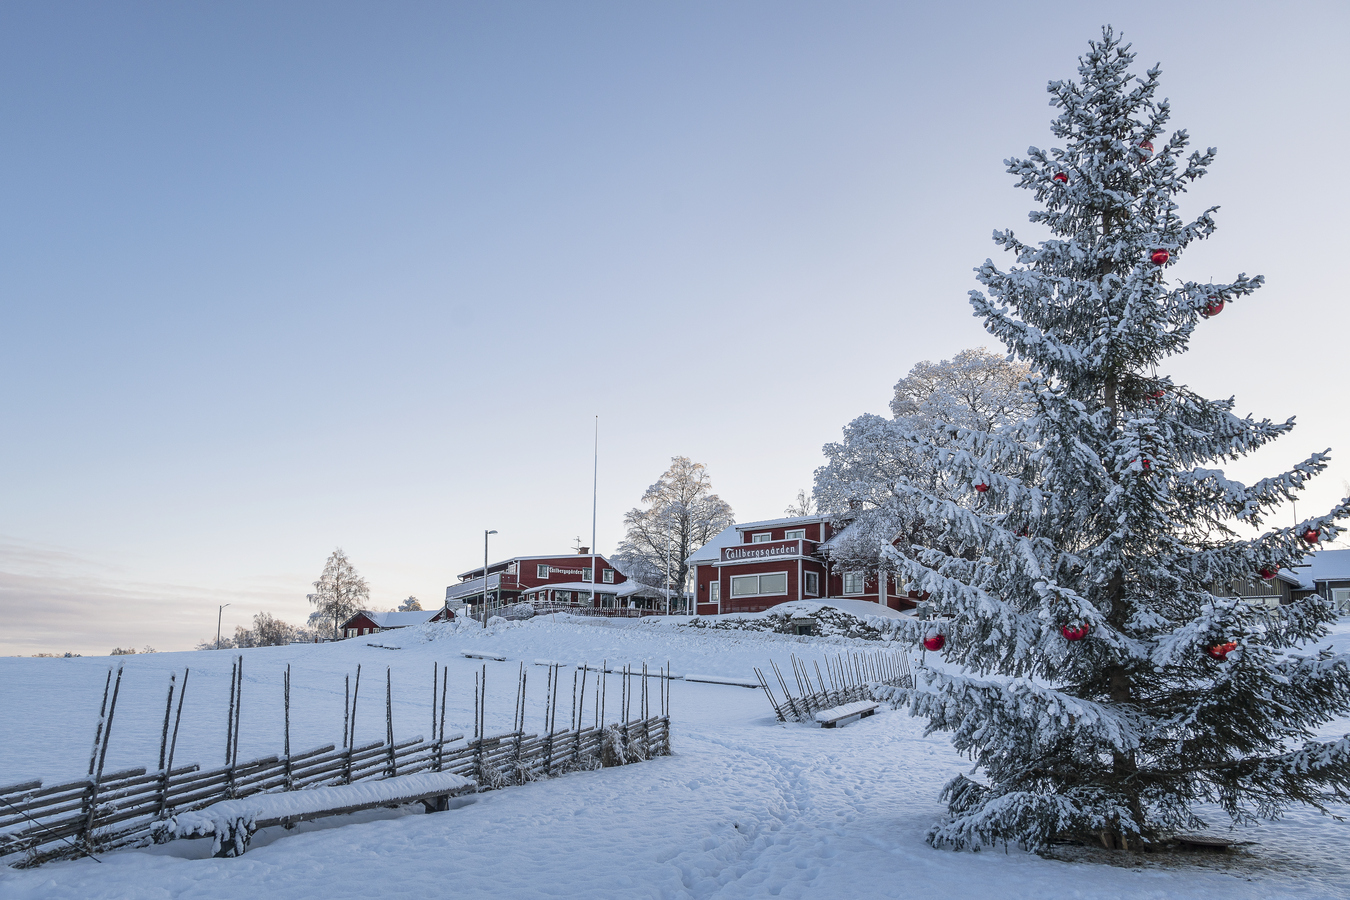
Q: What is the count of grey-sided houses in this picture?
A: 2